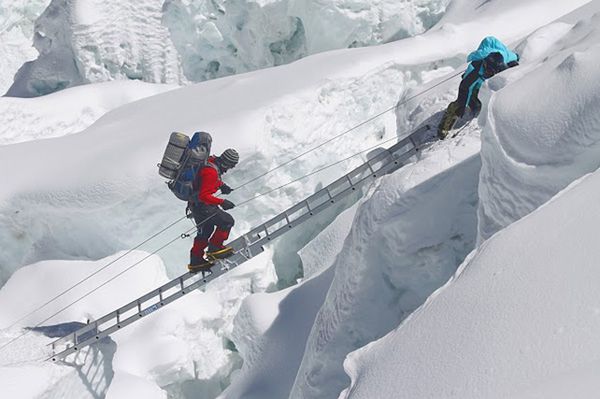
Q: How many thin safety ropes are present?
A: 2